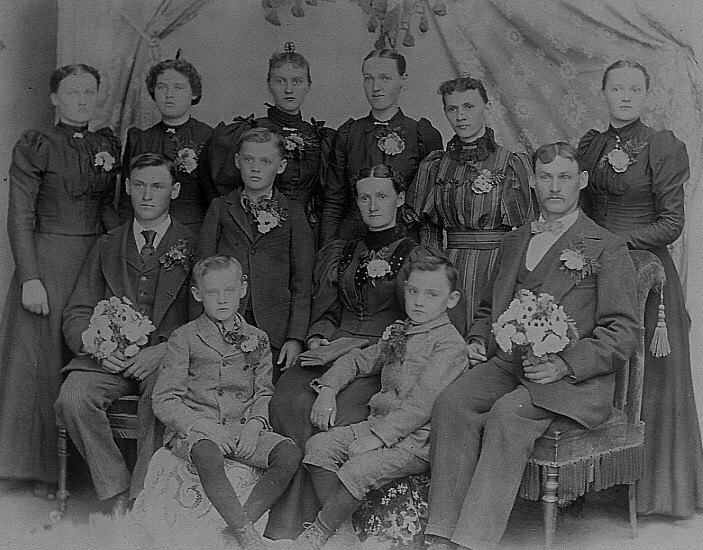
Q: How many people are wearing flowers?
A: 12